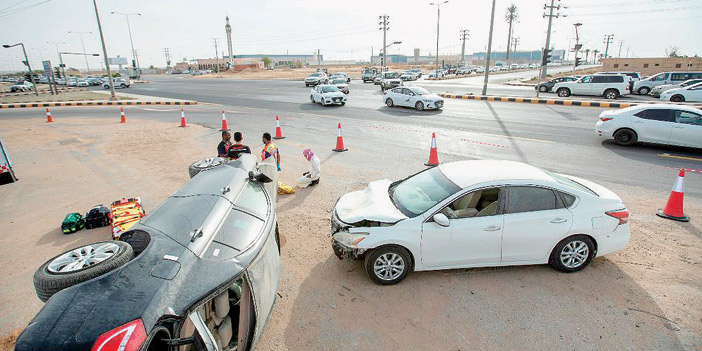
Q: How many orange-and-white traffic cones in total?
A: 8